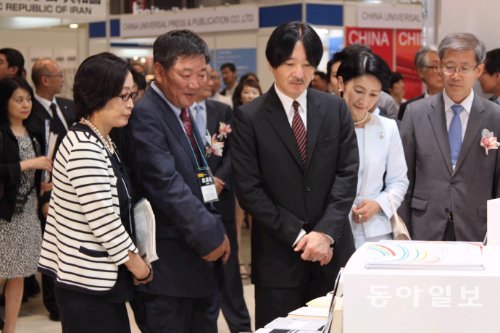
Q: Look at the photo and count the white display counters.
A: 1